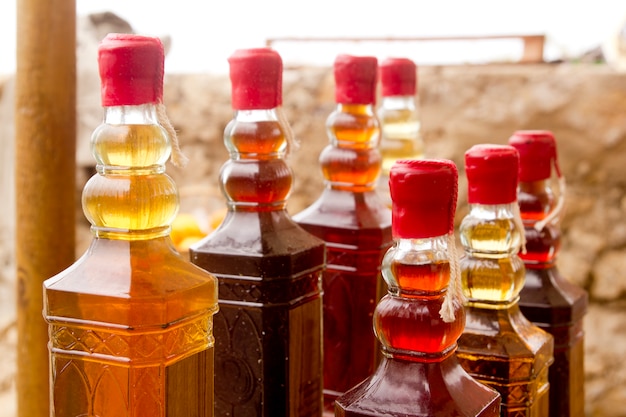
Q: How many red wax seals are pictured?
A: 7